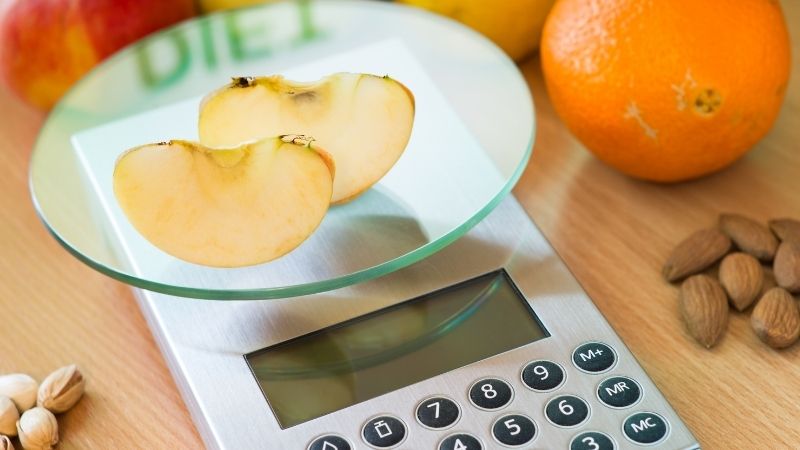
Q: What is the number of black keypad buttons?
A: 12